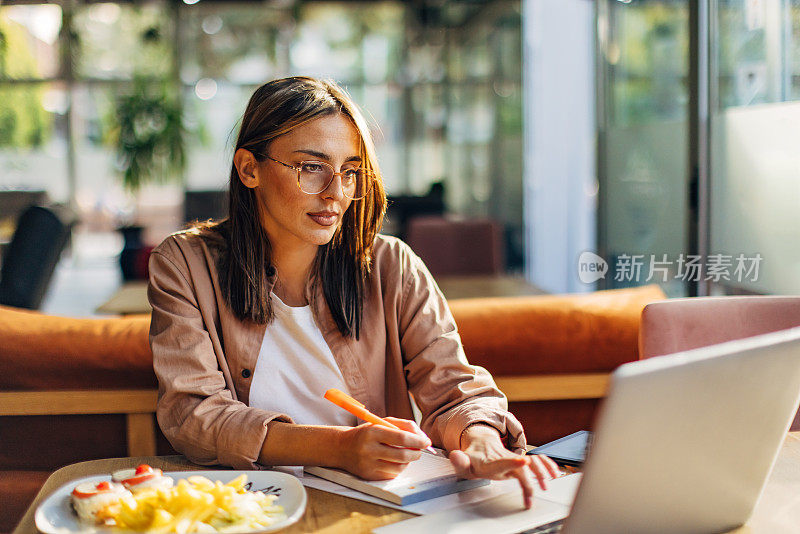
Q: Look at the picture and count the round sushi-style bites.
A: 2